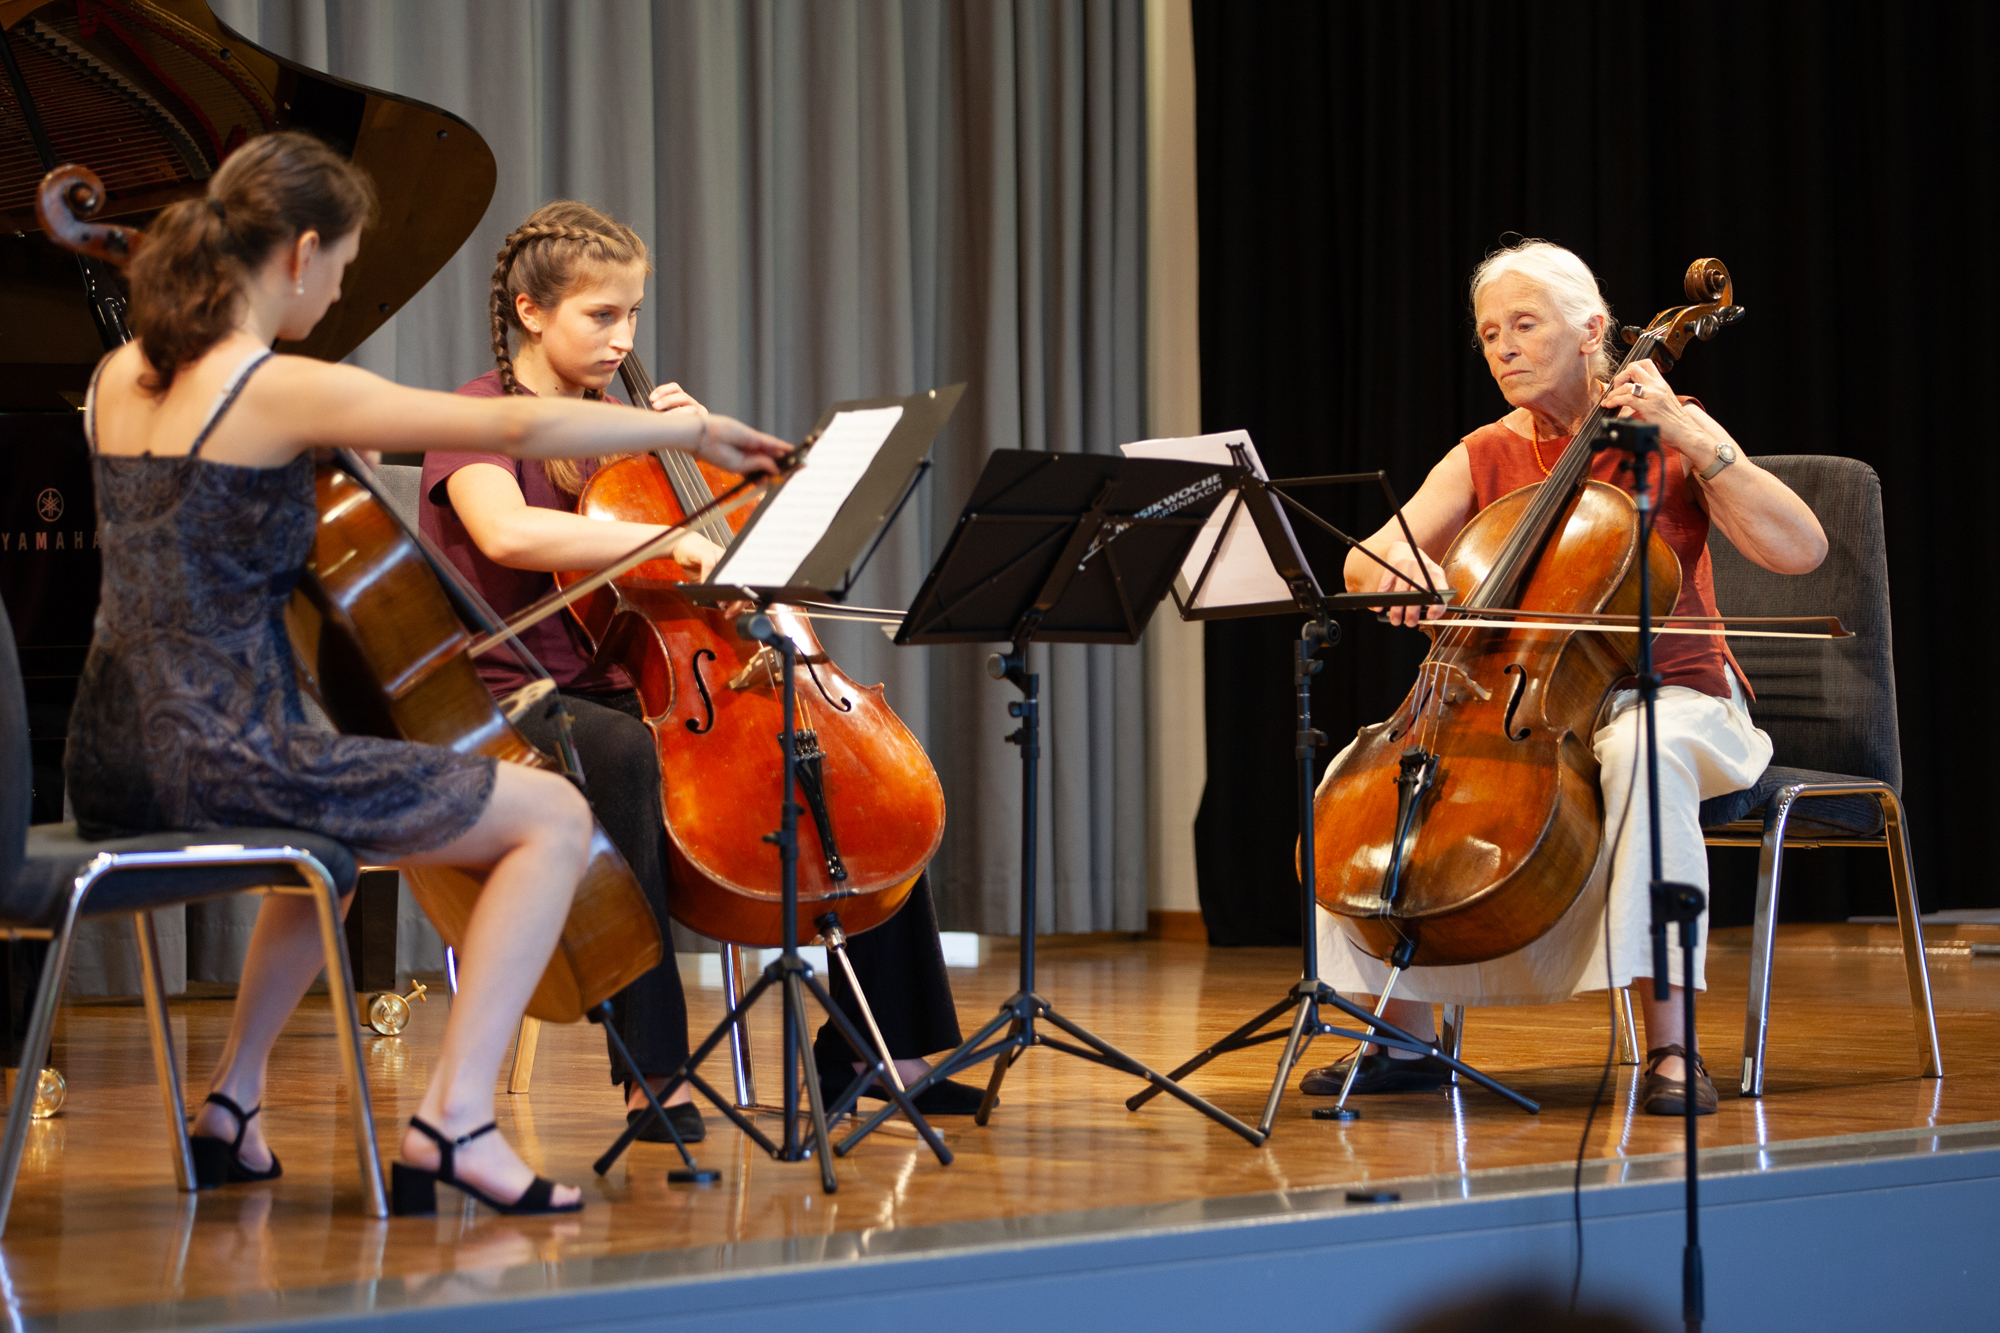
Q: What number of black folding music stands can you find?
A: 3